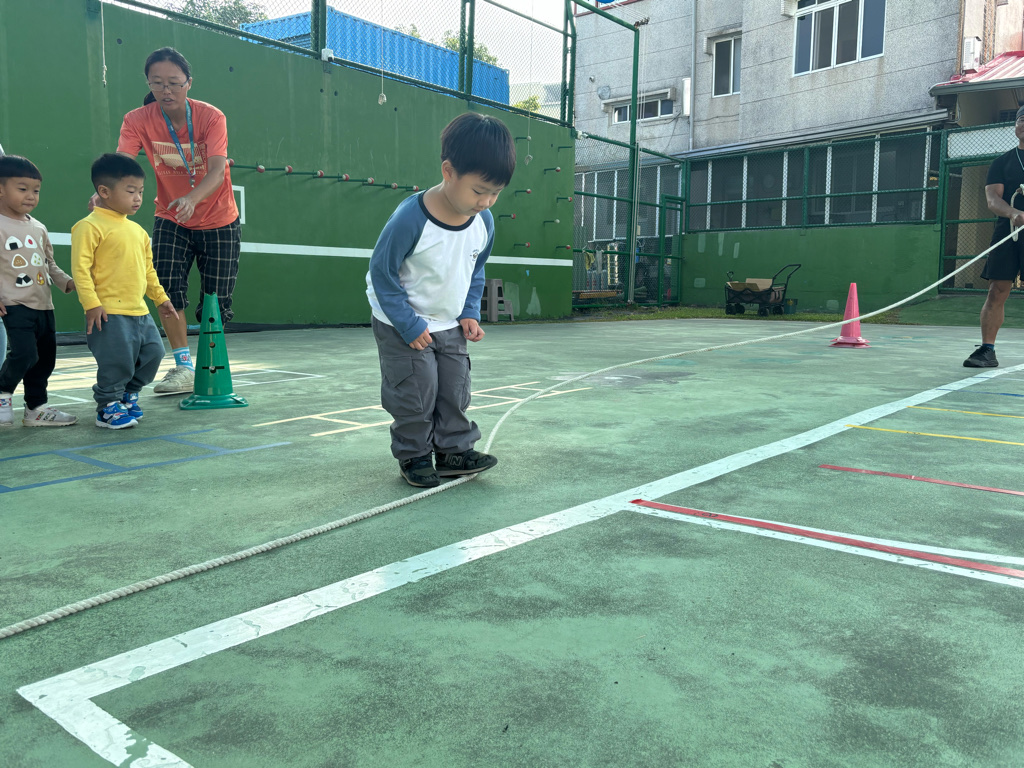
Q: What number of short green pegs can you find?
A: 9